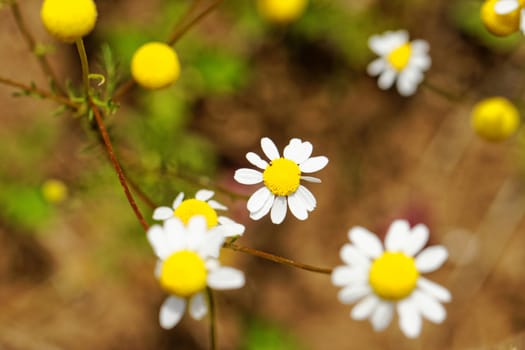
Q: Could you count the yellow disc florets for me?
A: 11